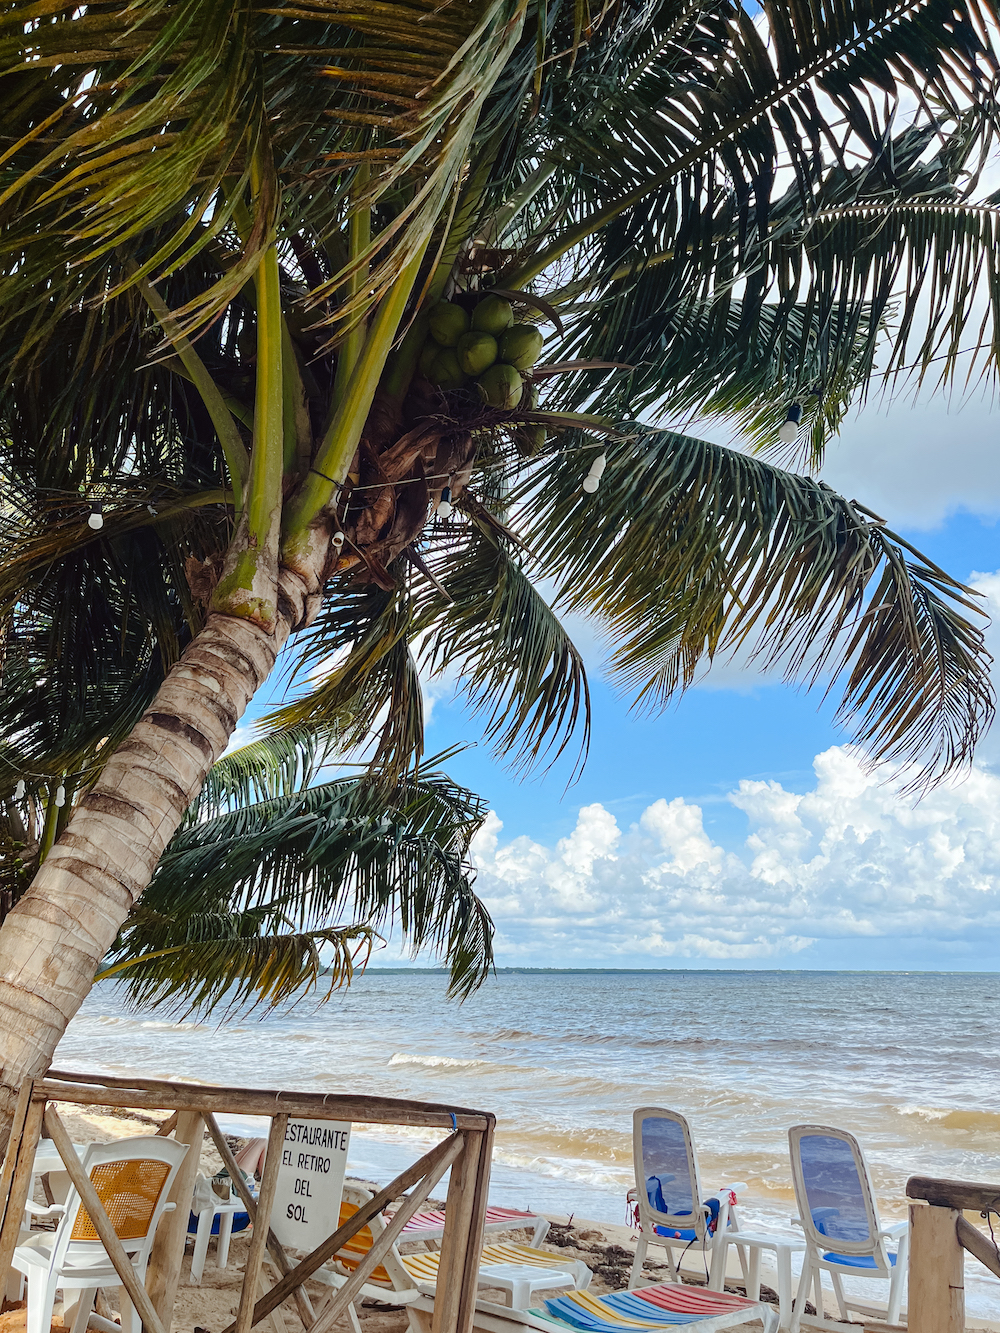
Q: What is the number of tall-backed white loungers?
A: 2